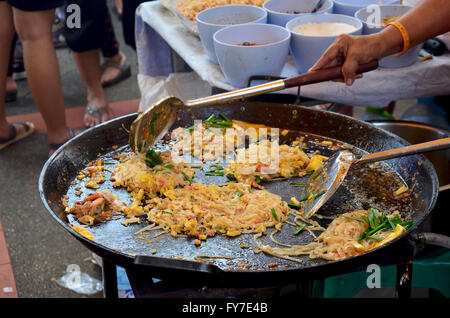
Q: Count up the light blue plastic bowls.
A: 6